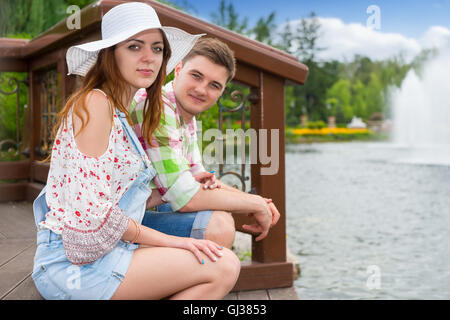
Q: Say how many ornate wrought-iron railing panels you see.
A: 3